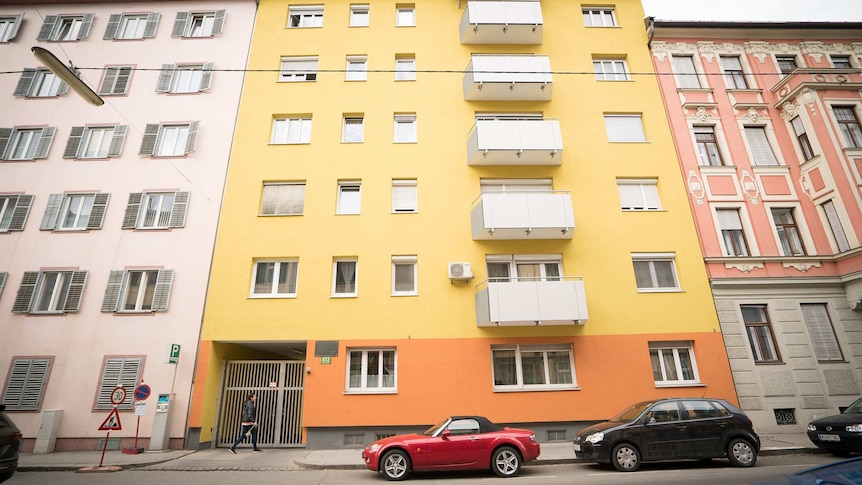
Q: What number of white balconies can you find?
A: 5